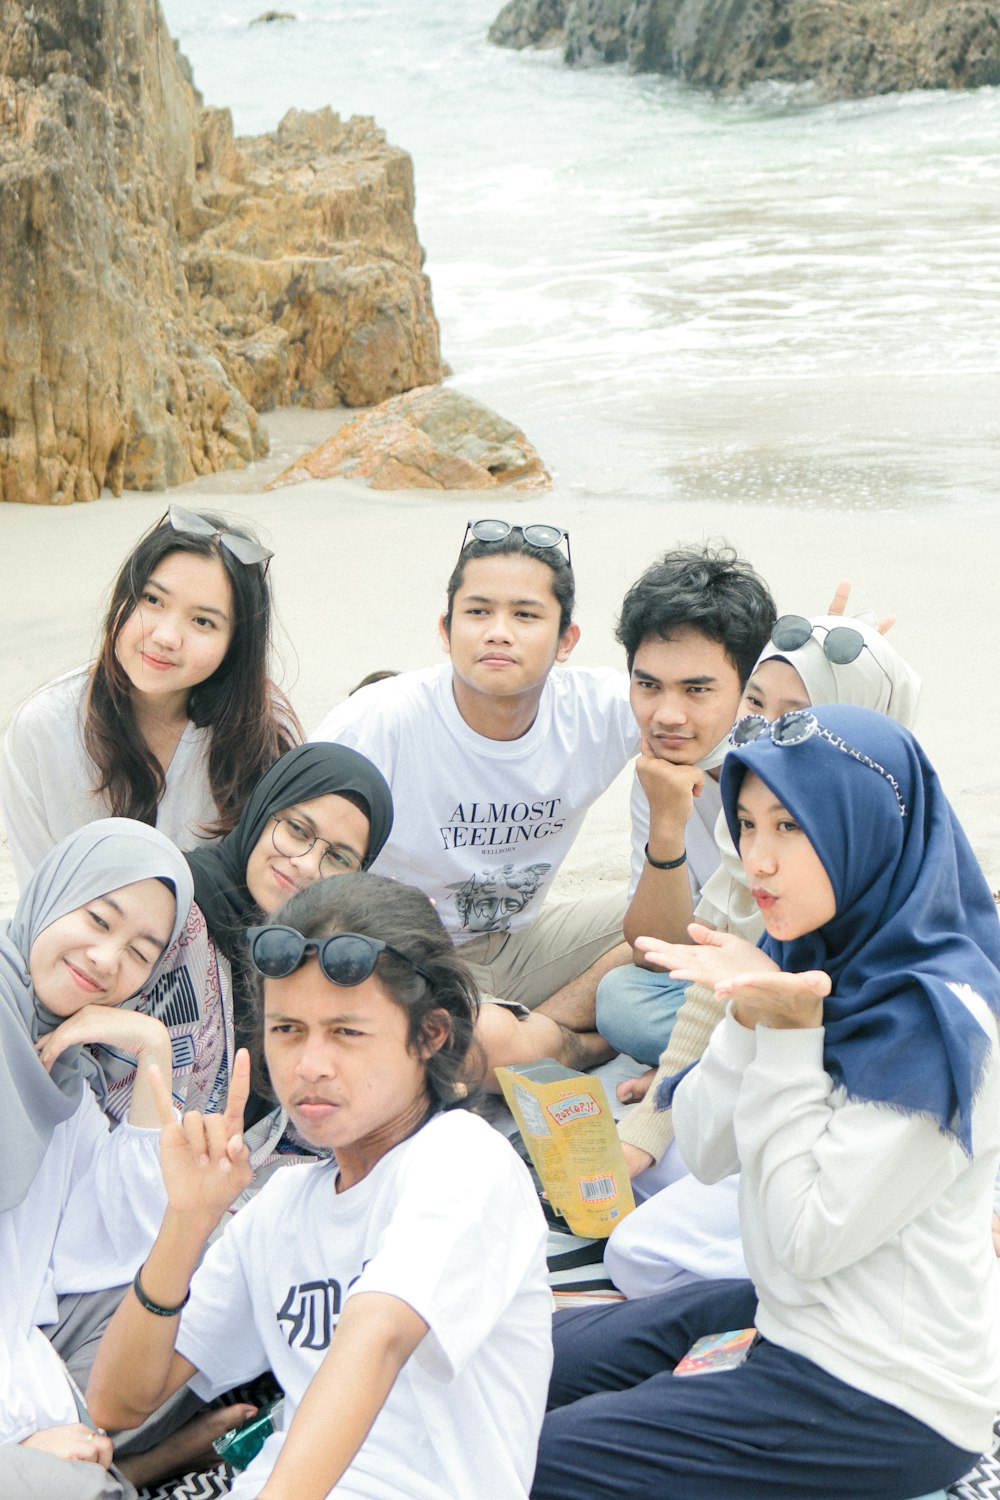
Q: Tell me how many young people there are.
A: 8